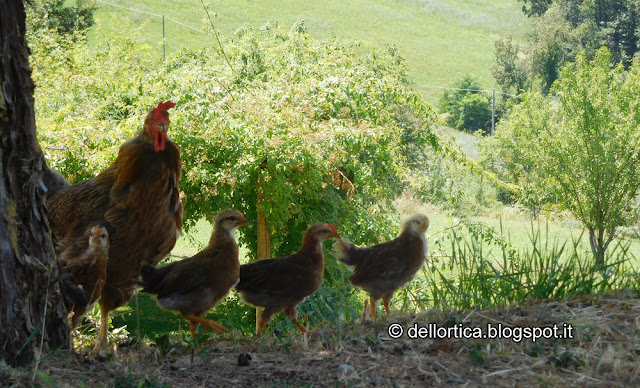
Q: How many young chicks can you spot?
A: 4